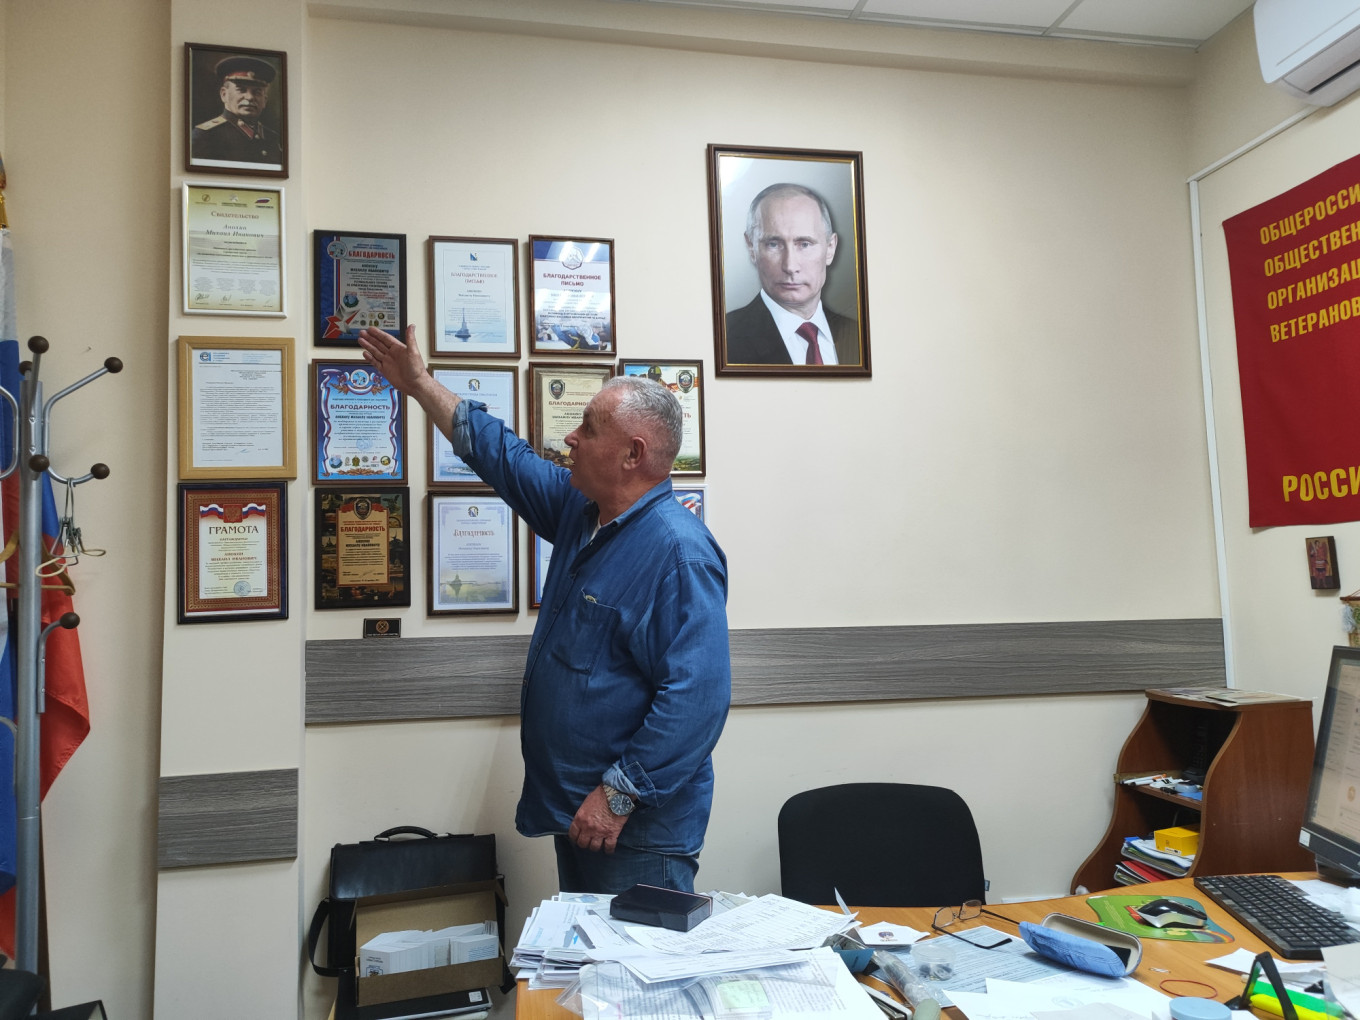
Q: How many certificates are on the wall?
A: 14